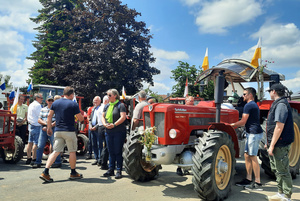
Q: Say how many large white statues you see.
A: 0